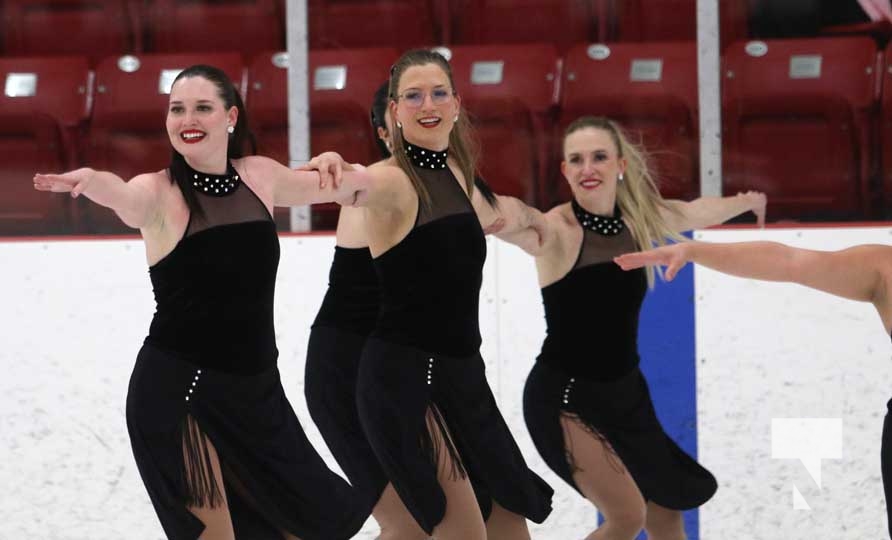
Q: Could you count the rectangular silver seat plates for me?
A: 6